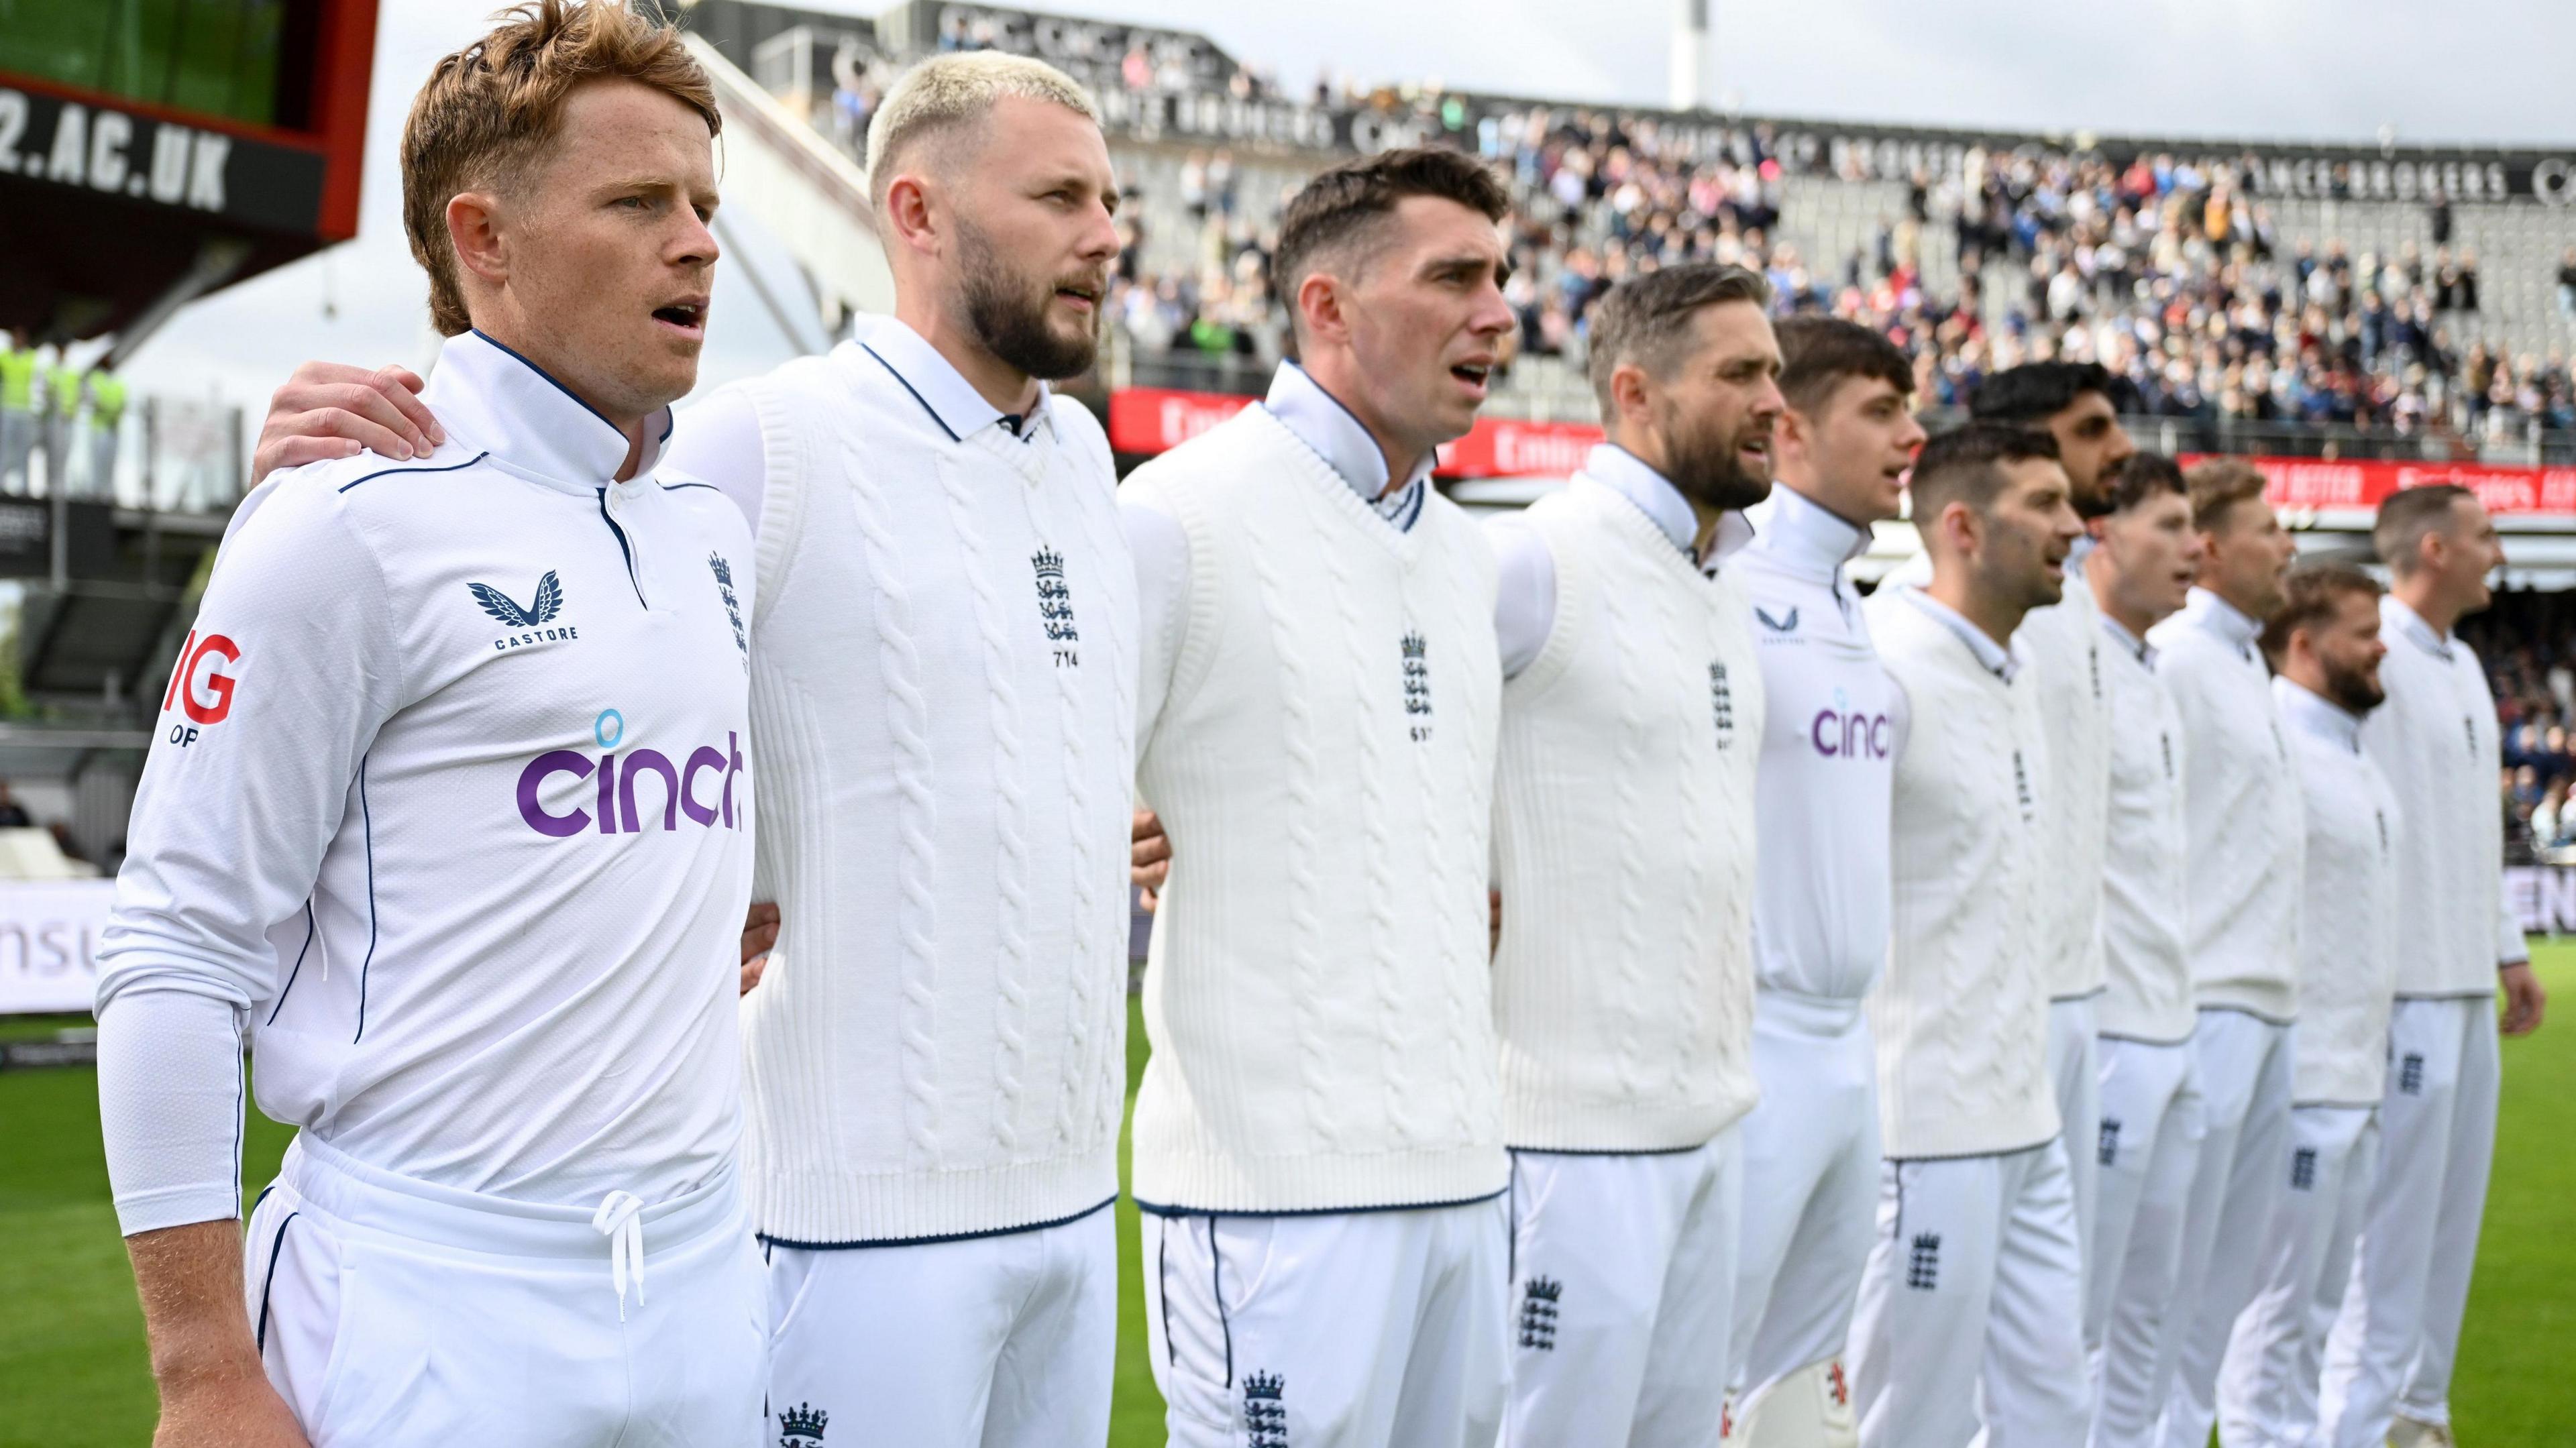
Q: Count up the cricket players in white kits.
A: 11